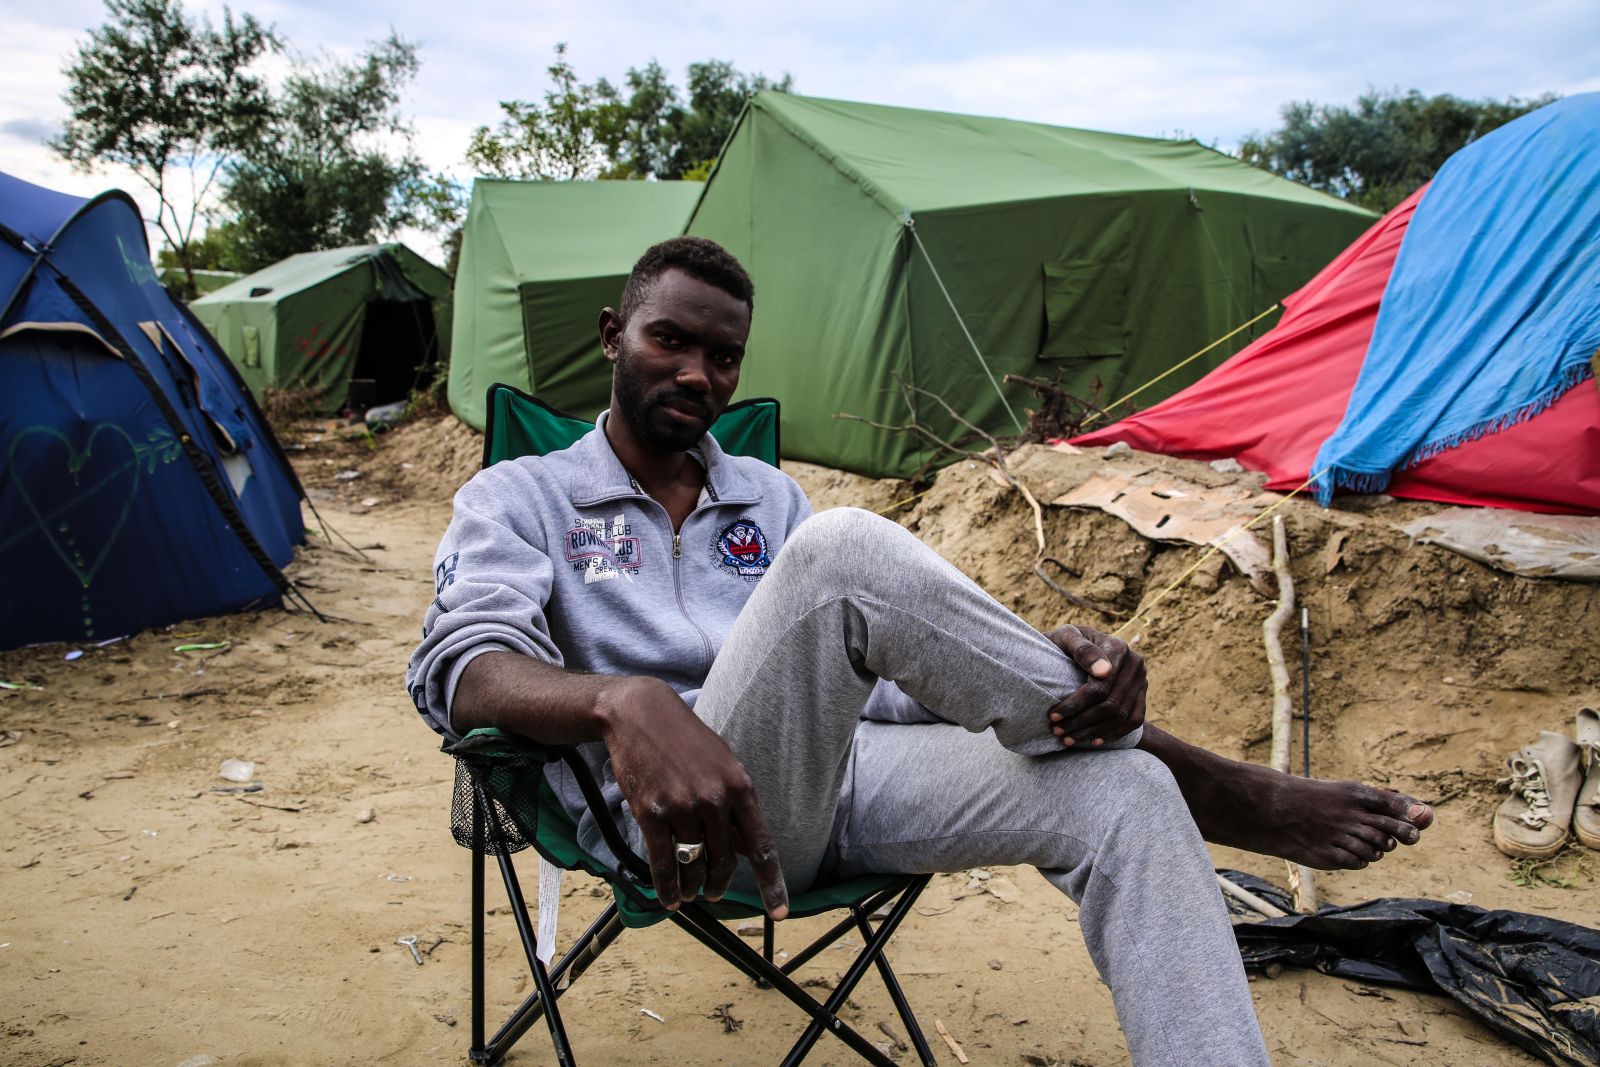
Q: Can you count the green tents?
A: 3